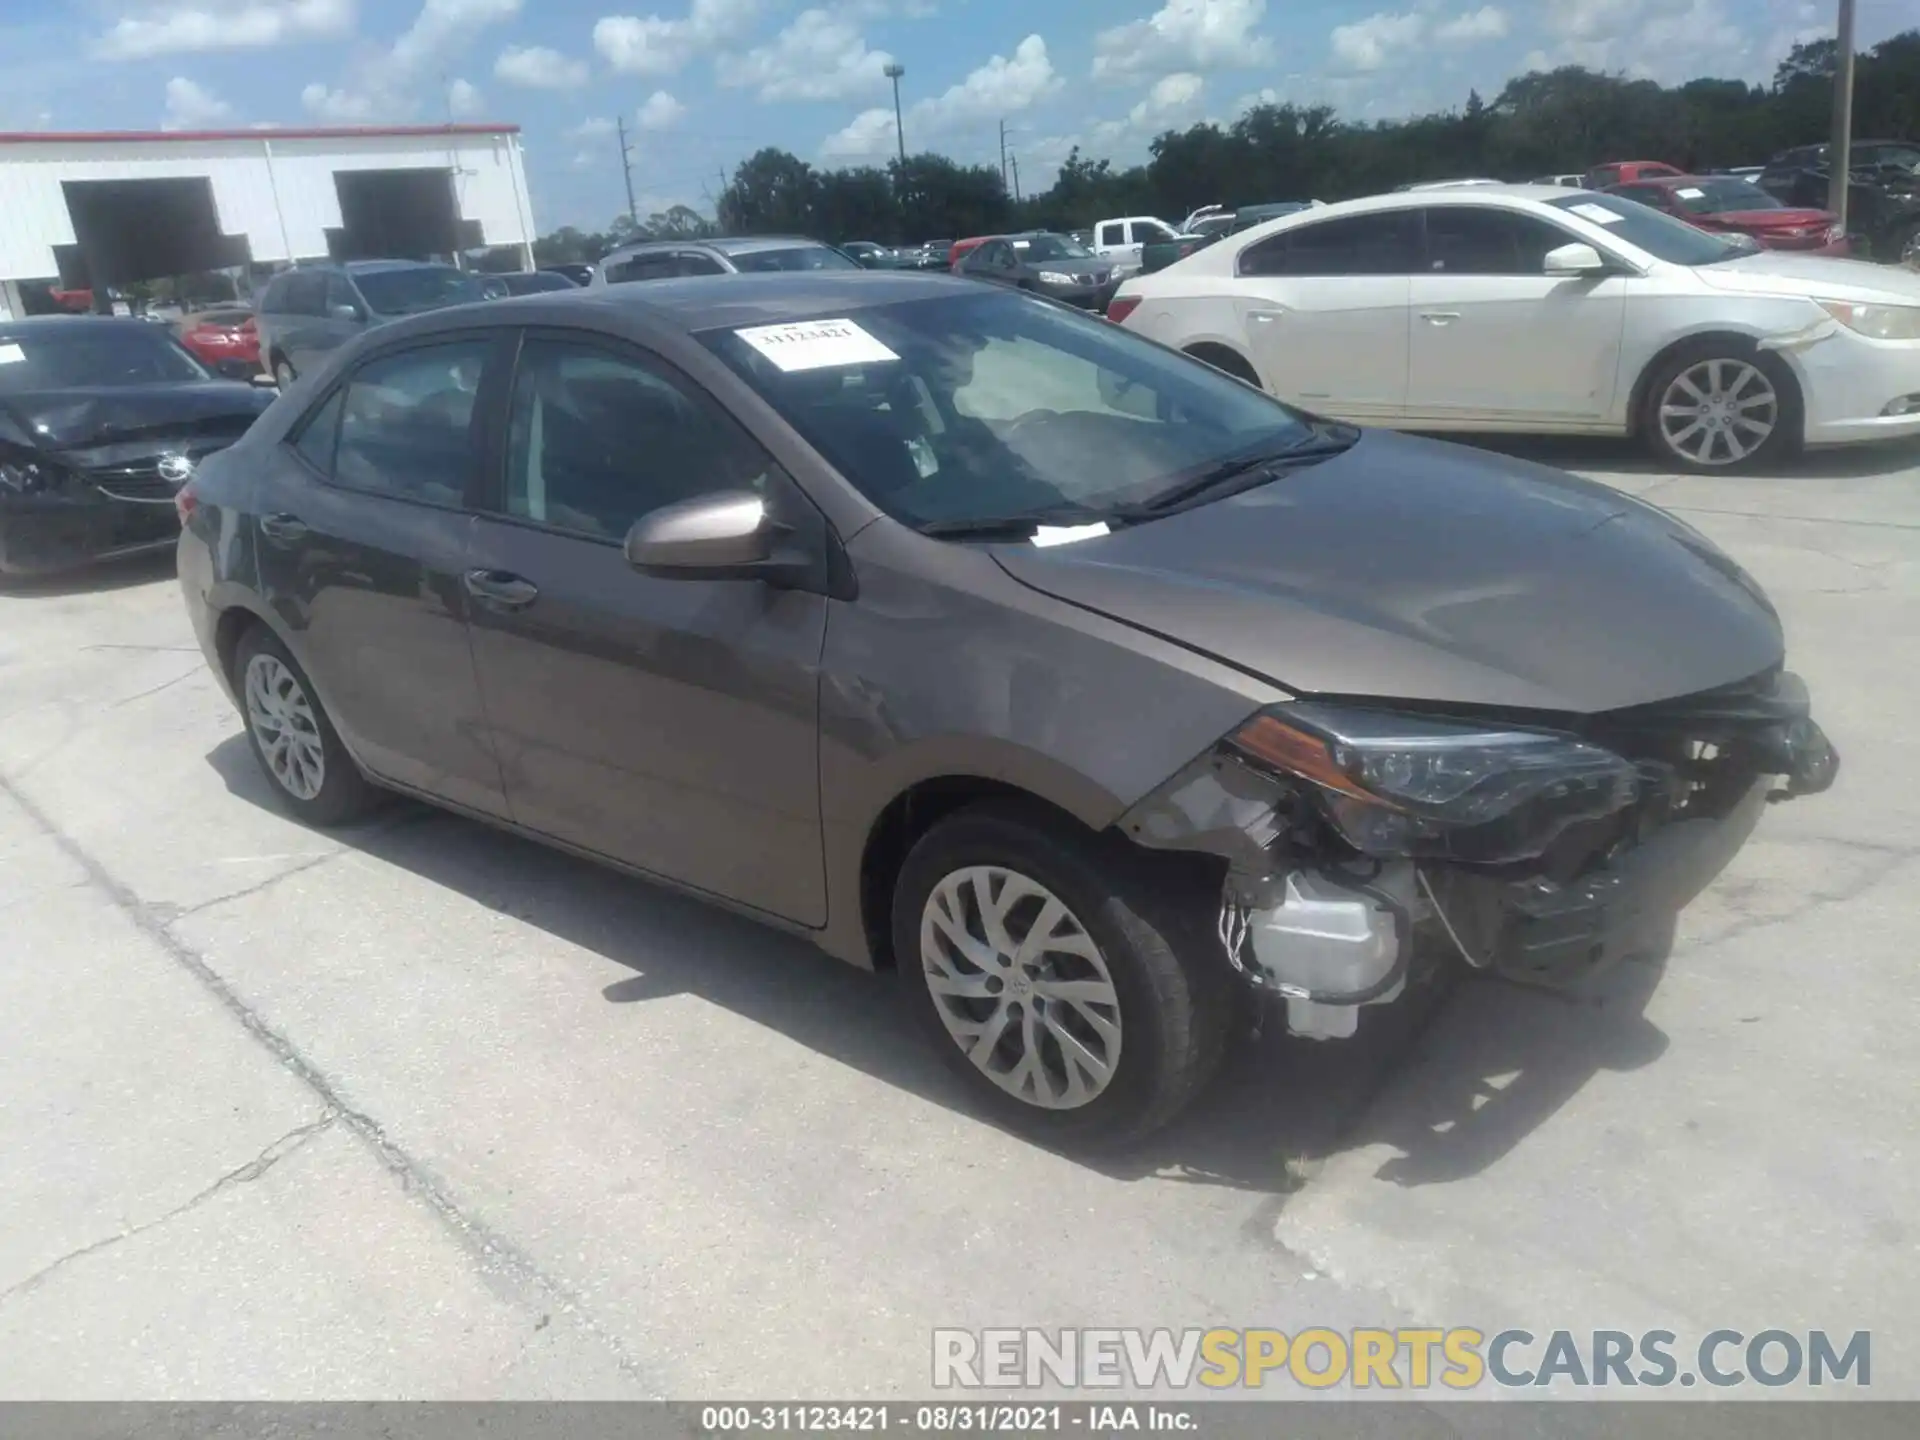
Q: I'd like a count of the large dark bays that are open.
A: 2